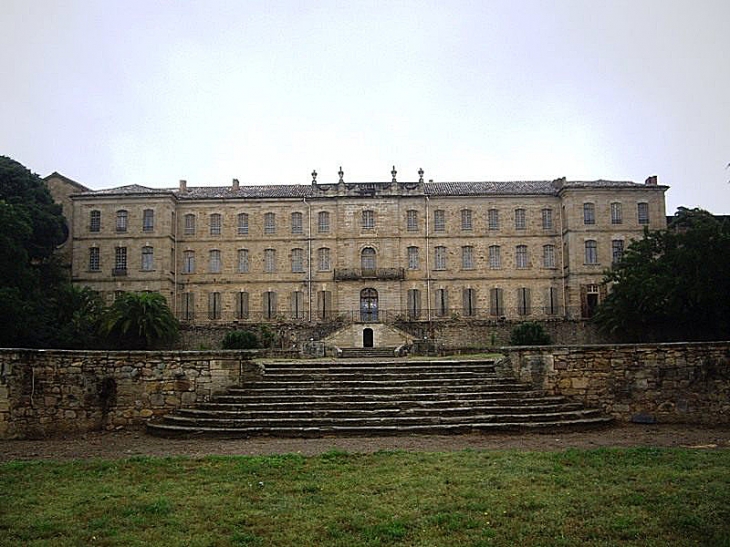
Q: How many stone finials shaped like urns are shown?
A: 4